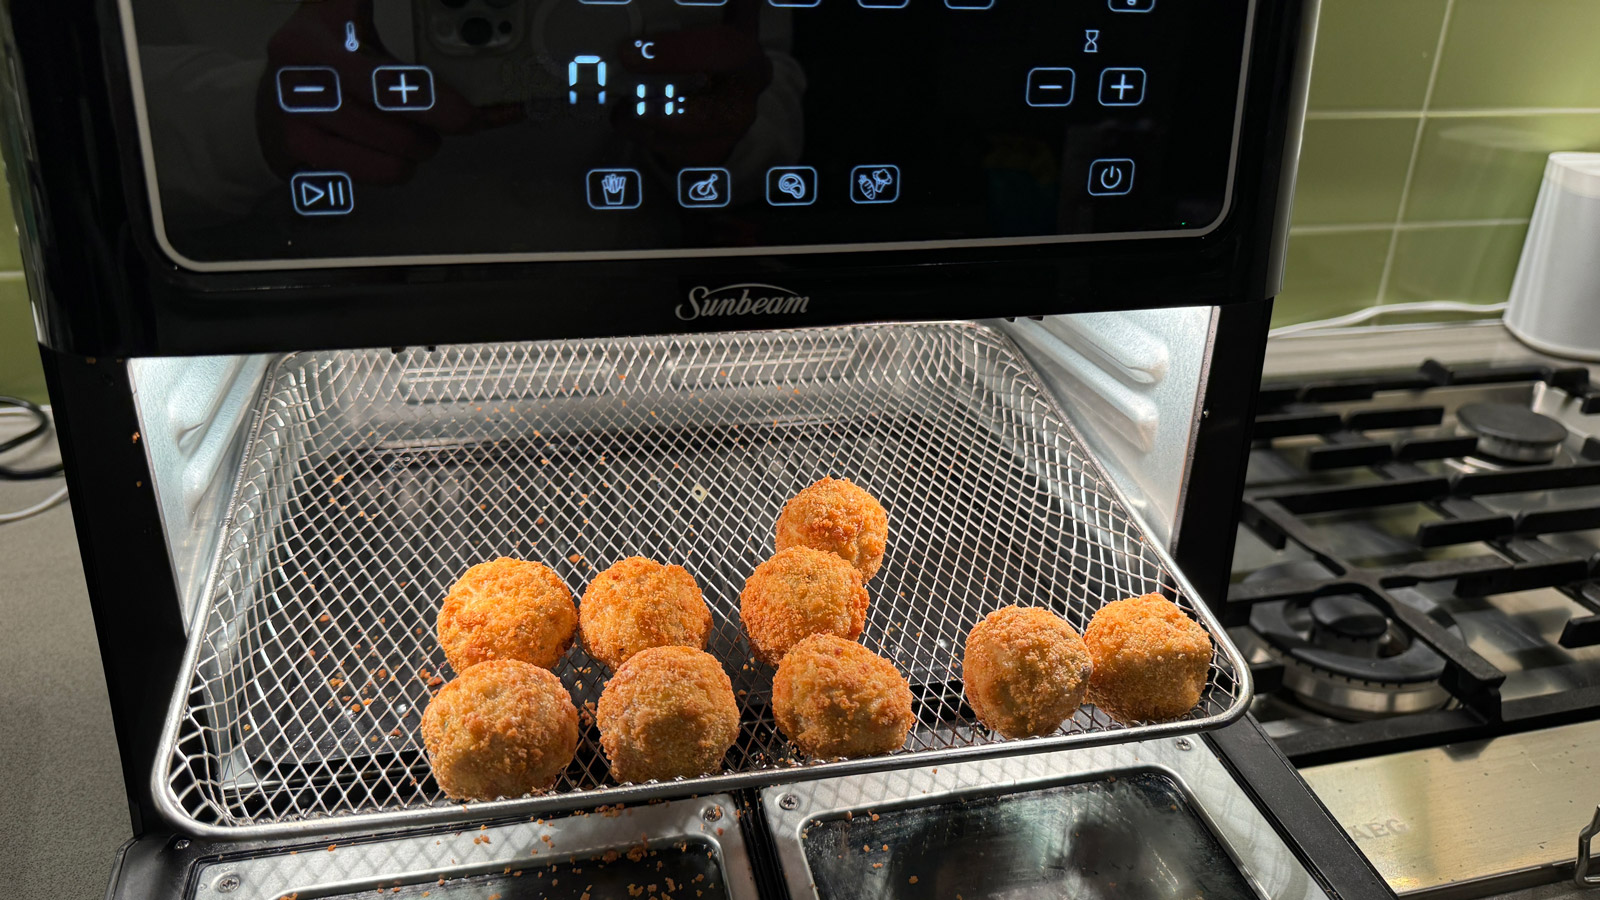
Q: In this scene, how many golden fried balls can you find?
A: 9